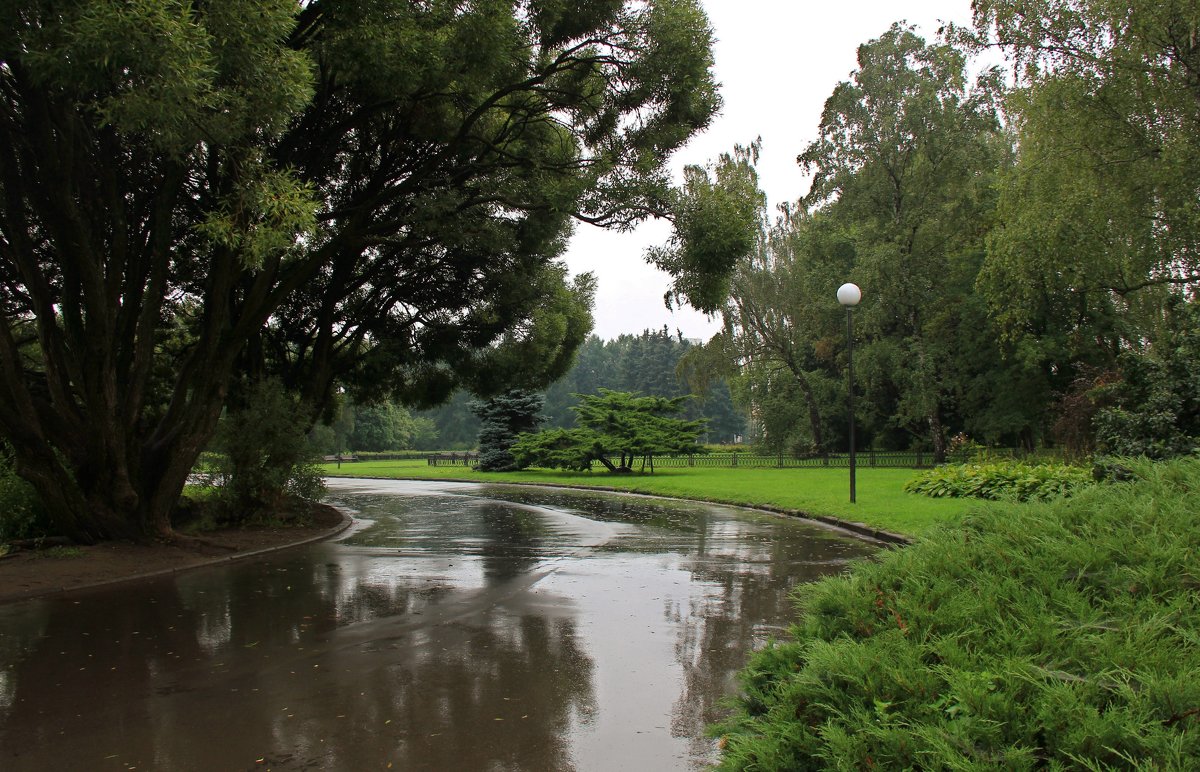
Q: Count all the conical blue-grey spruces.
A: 1